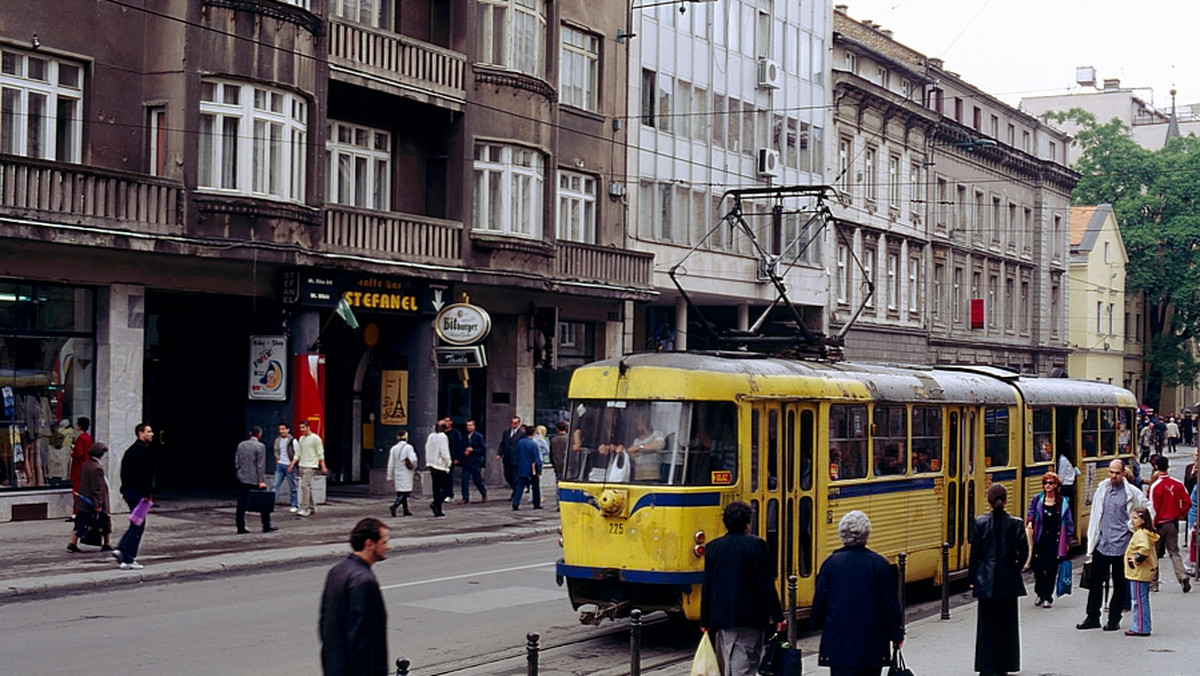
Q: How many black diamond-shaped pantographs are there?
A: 1